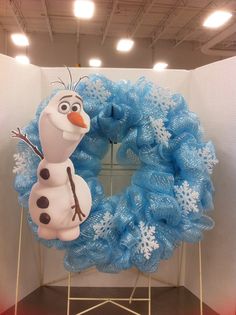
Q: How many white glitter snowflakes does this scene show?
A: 8